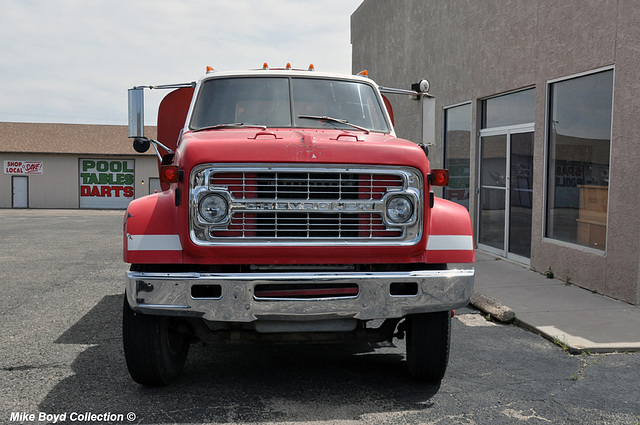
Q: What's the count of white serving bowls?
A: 0